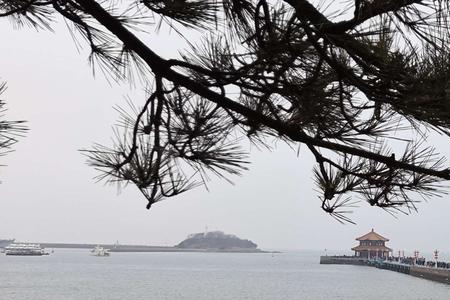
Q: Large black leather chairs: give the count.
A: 0